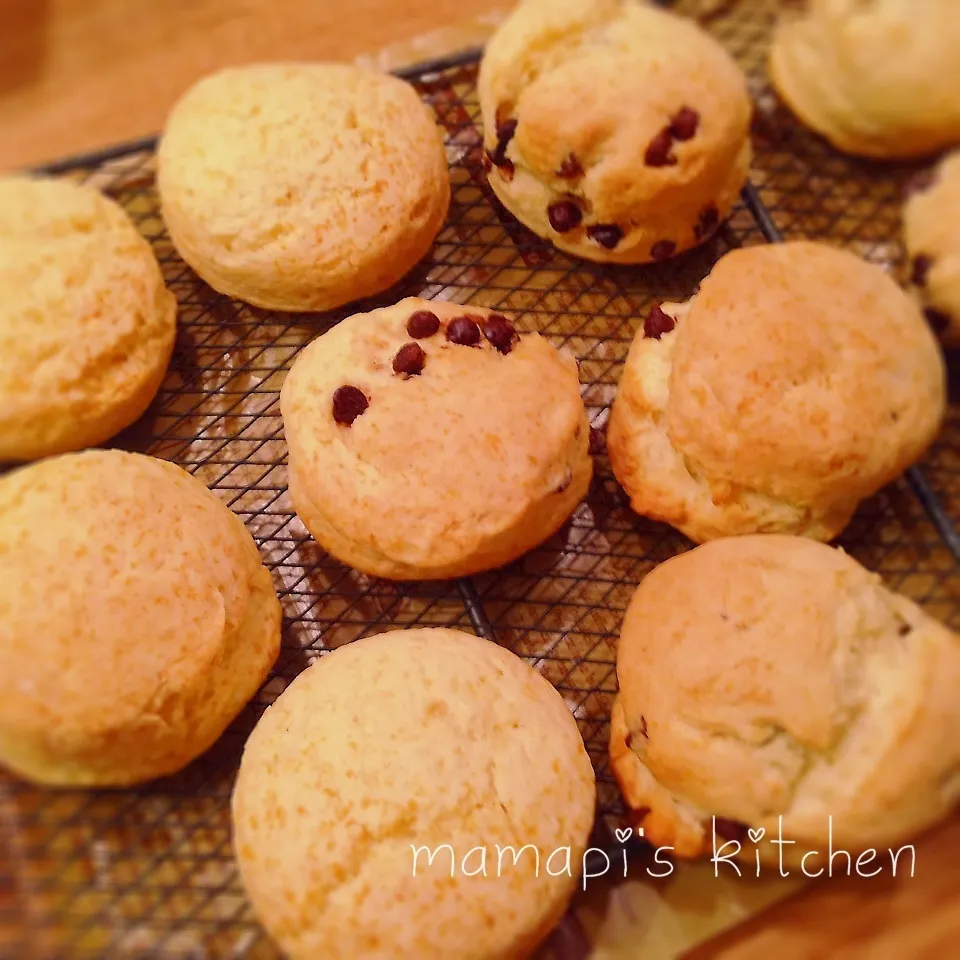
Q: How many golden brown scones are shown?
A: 10